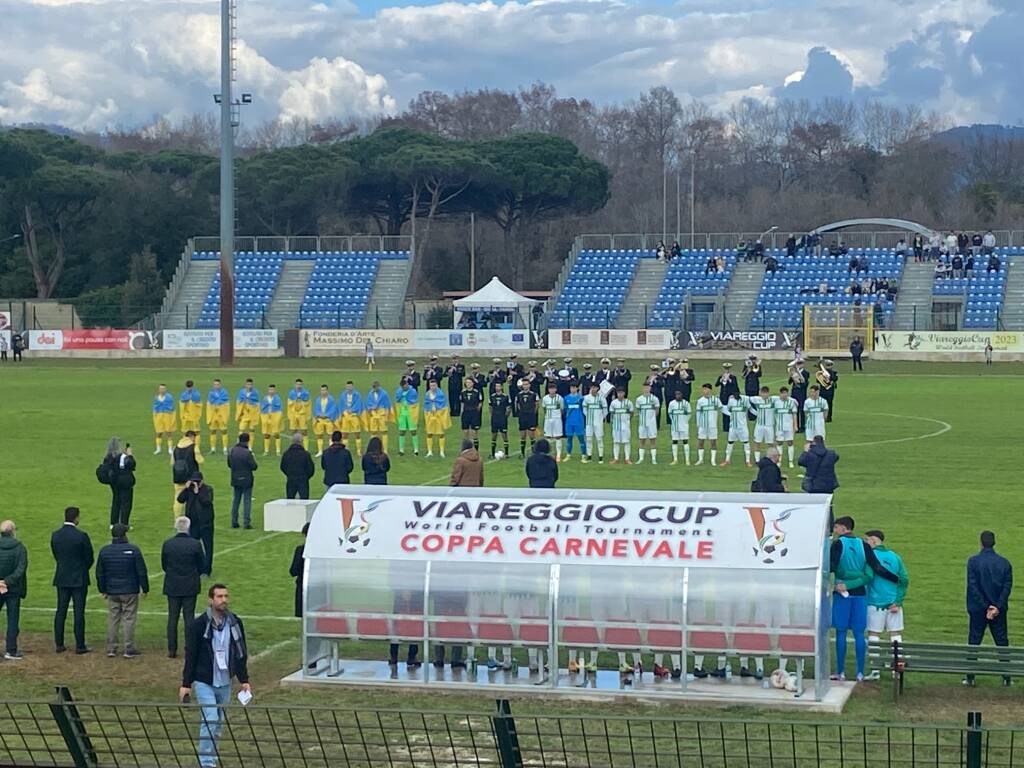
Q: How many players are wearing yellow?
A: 10